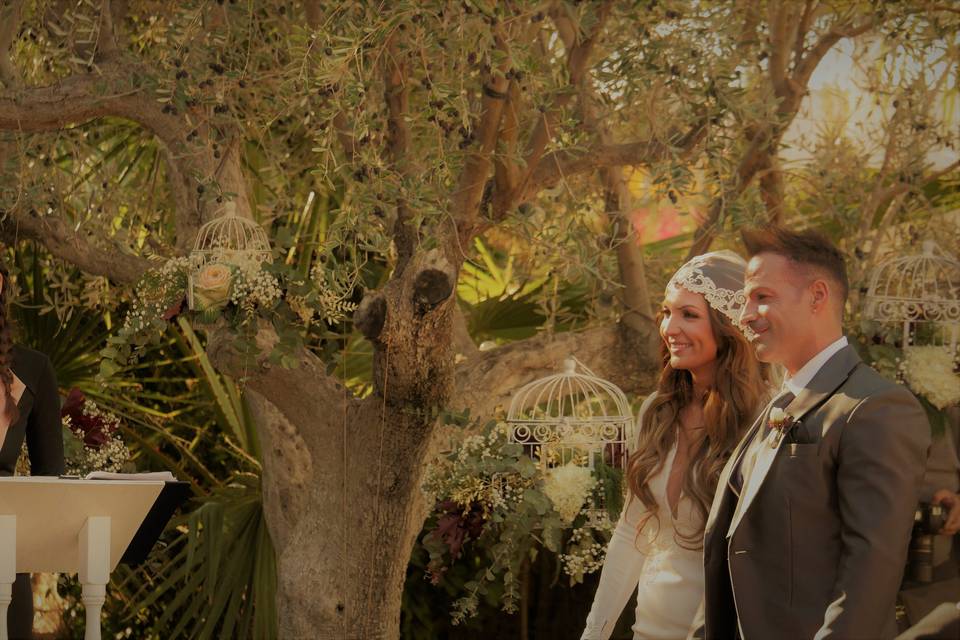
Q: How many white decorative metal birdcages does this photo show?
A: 3